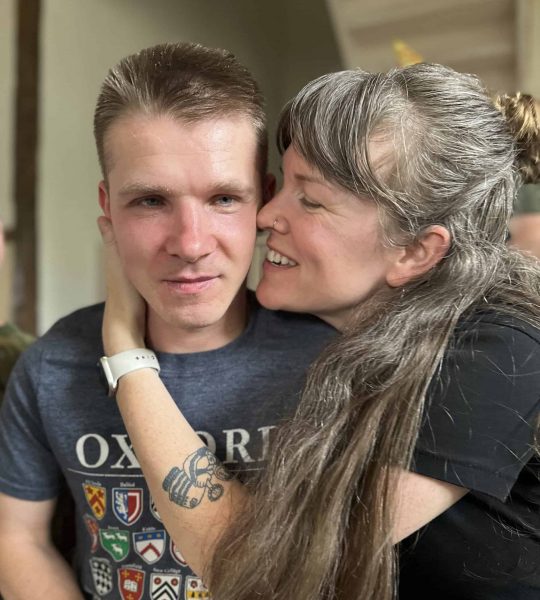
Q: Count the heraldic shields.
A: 11